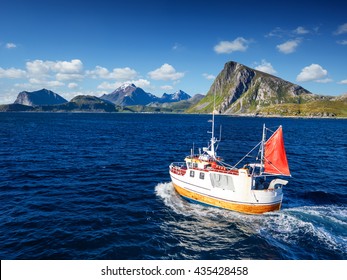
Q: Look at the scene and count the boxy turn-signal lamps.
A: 0